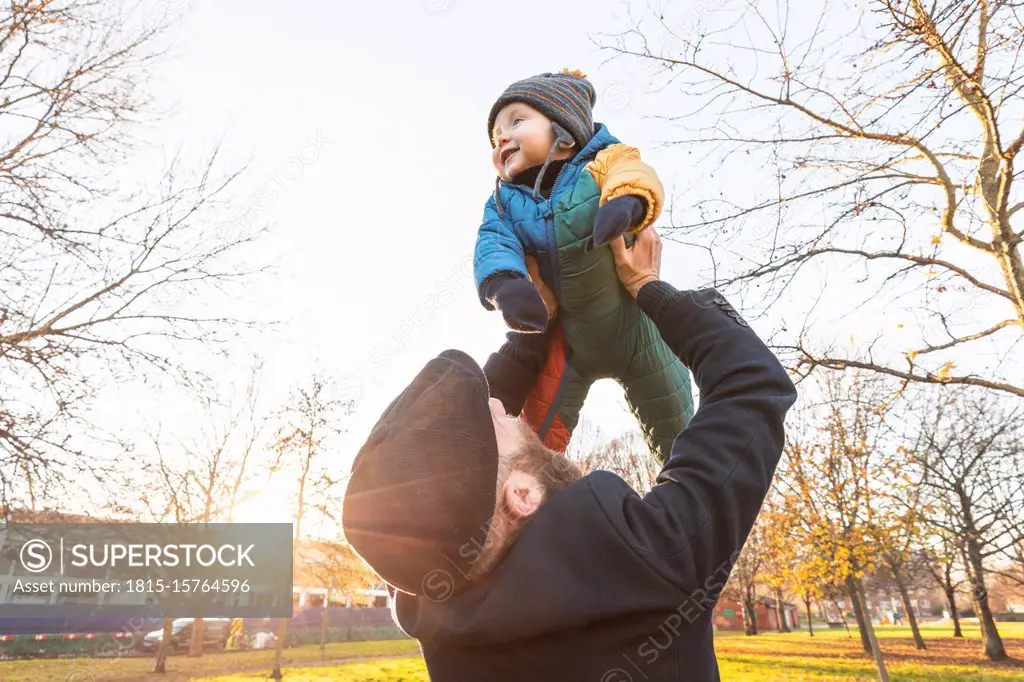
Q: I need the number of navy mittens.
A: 2